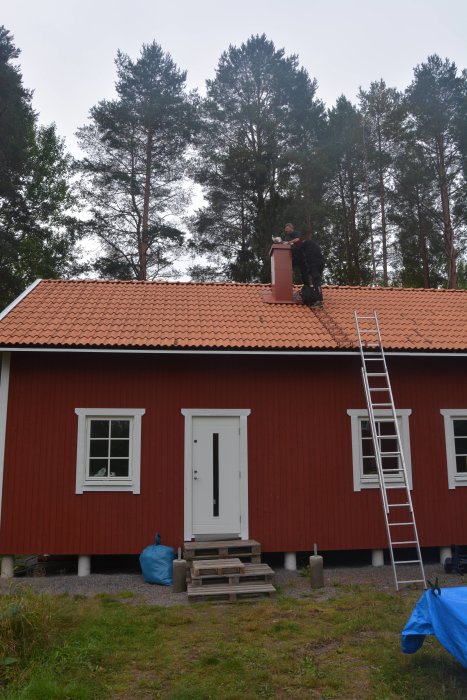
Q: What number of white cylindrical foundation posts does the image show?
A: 5